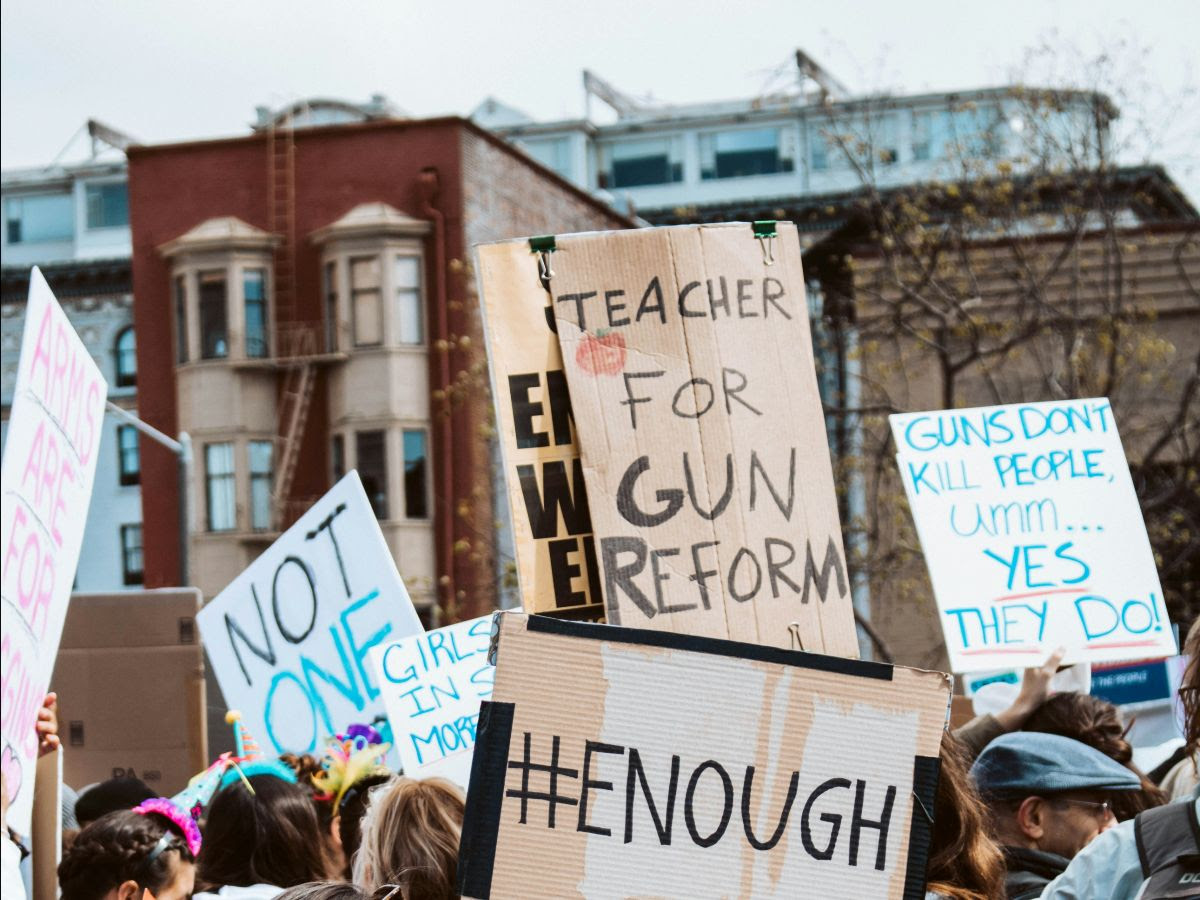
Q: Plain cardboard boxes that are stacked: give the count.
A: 2